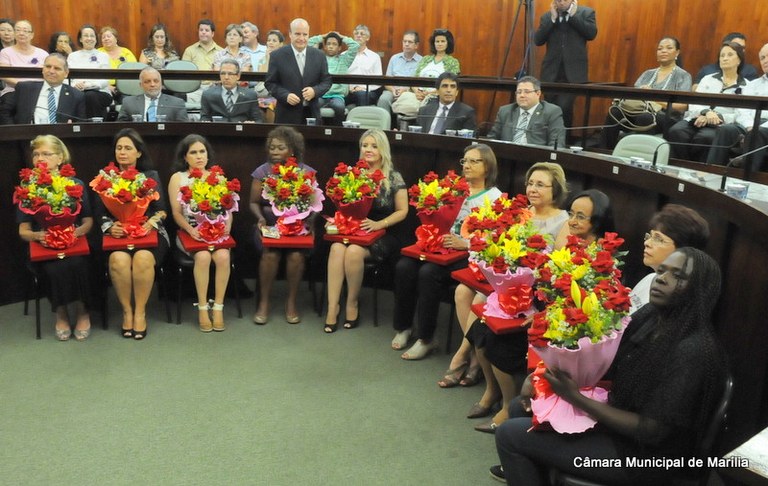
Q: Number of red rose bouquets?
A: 10